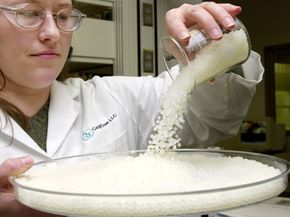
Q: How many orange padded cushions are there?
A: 0